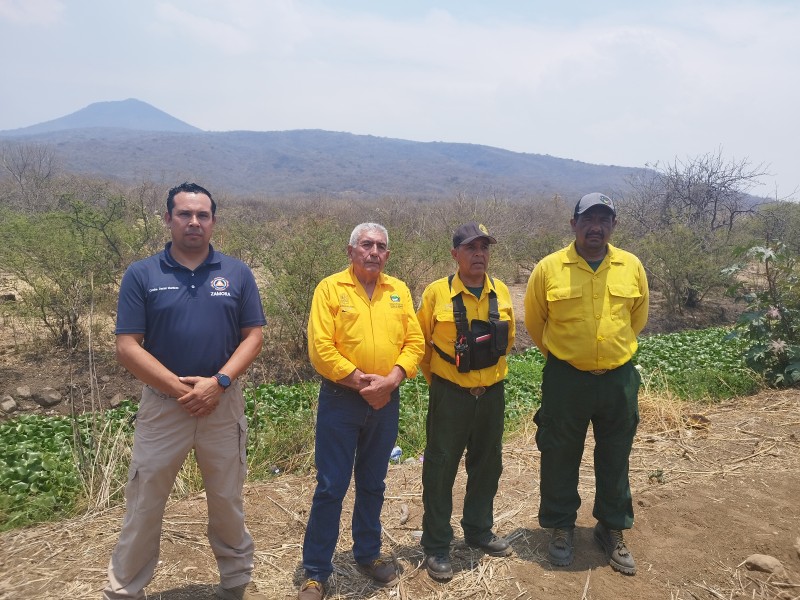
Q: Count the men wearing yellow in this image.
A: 3